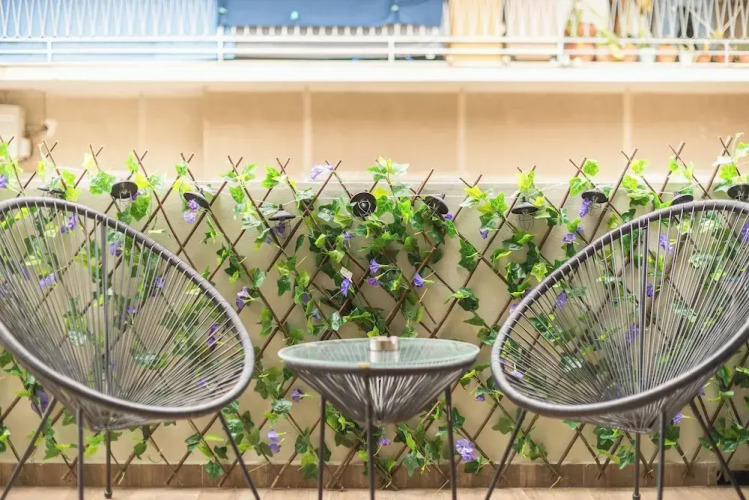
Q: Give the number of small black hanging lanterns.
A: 10